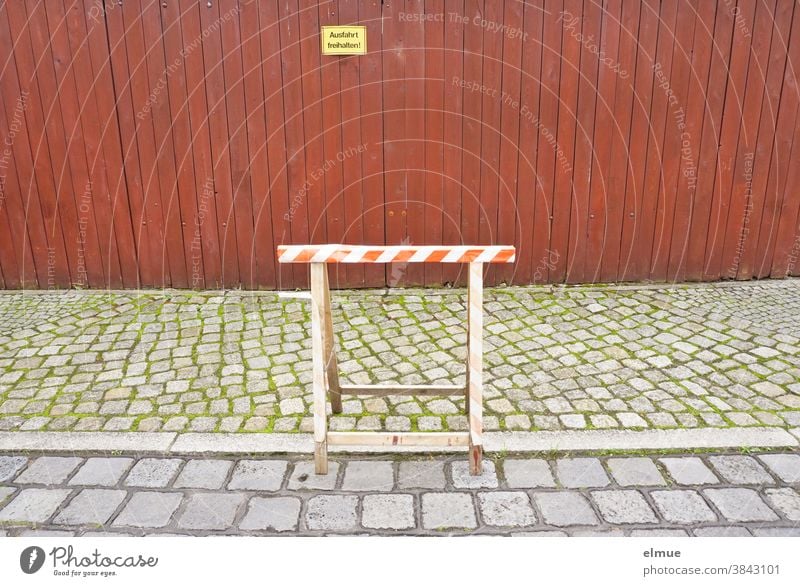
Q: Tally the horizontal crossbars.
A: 3